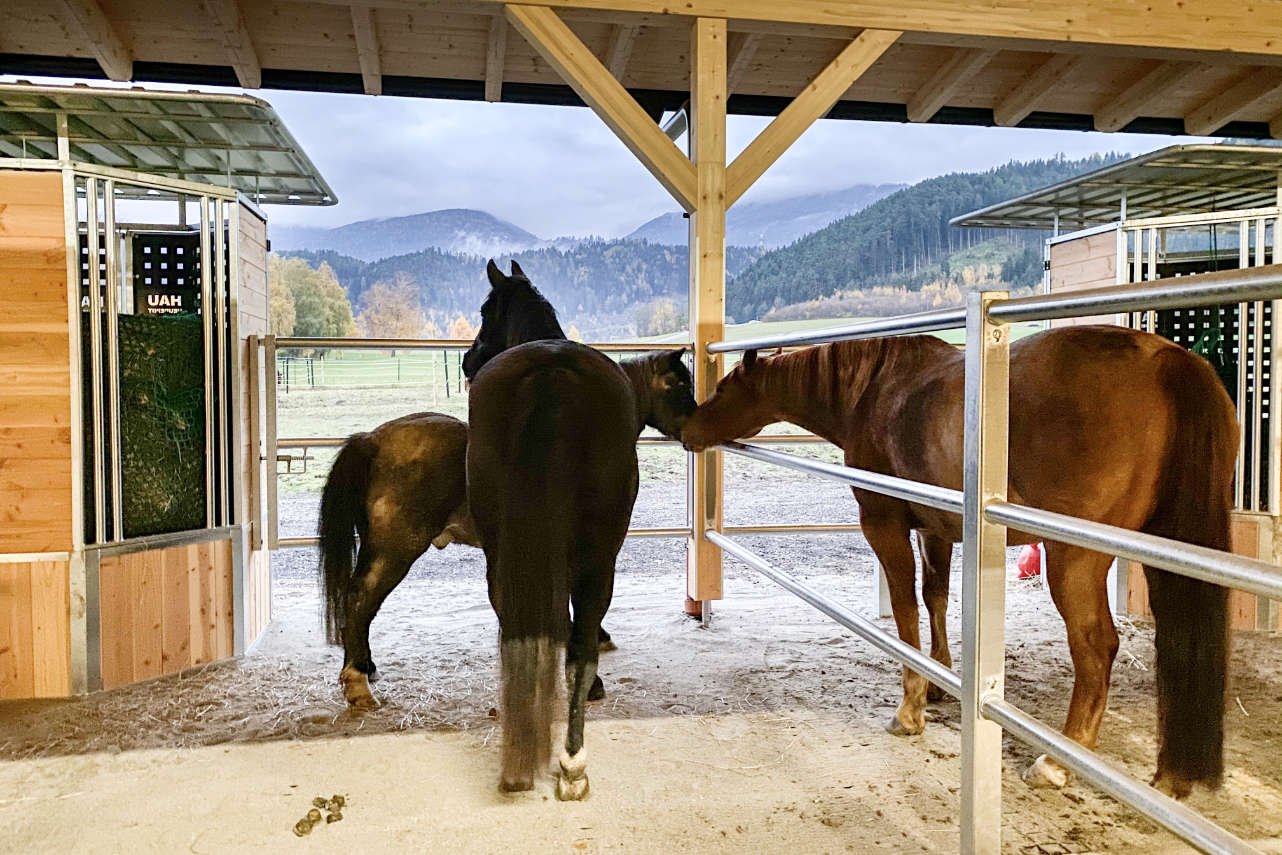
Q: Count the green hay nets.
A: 2